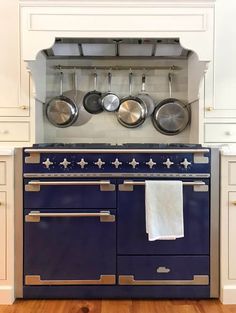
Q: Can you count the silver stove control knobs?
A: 9